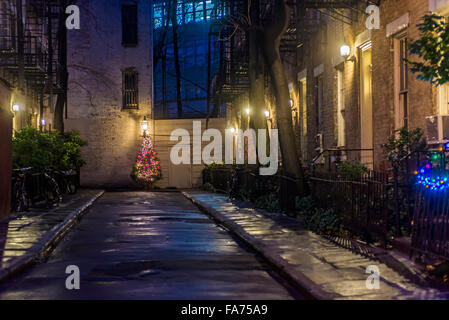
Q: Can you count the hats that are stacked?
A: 0